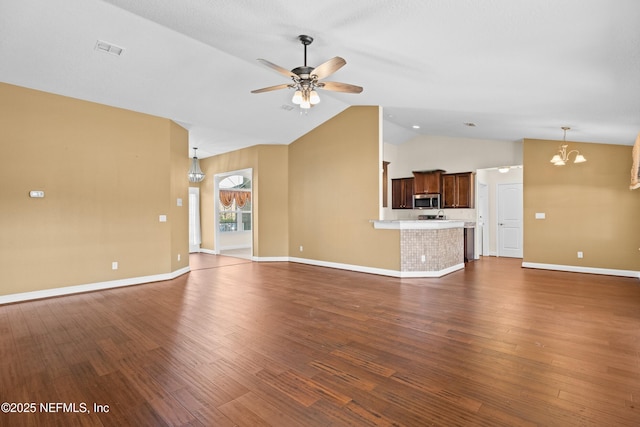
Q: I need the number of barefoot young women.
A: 0